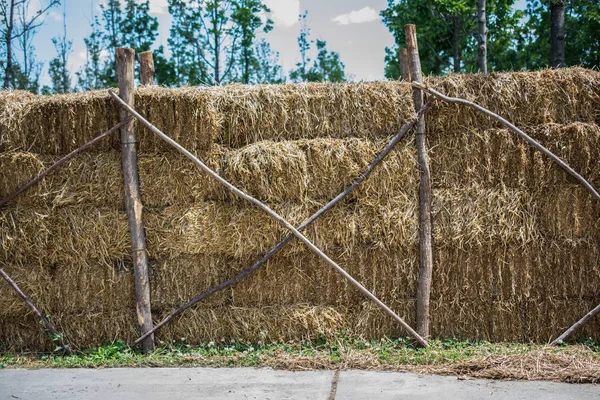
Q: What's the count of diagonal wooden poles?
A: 6